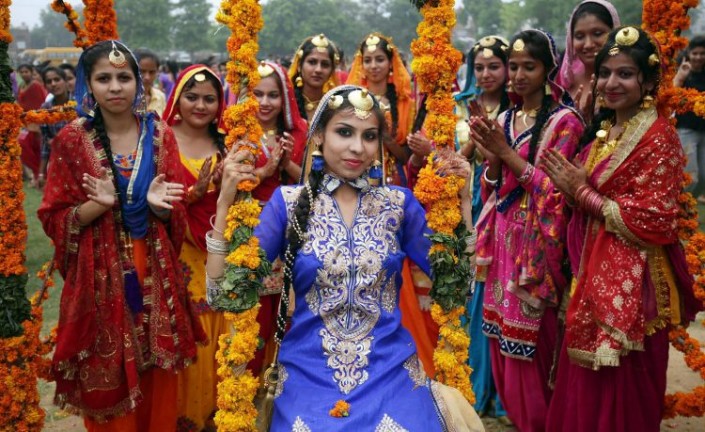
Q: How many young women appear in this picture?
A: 10